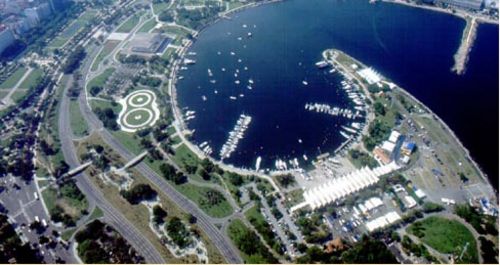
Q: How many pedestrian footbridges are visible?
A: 2